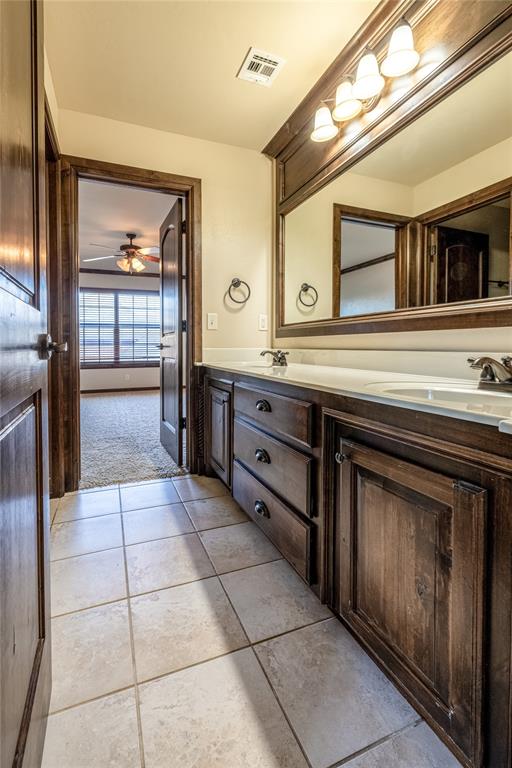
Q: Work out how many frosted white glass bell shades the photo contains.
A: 4